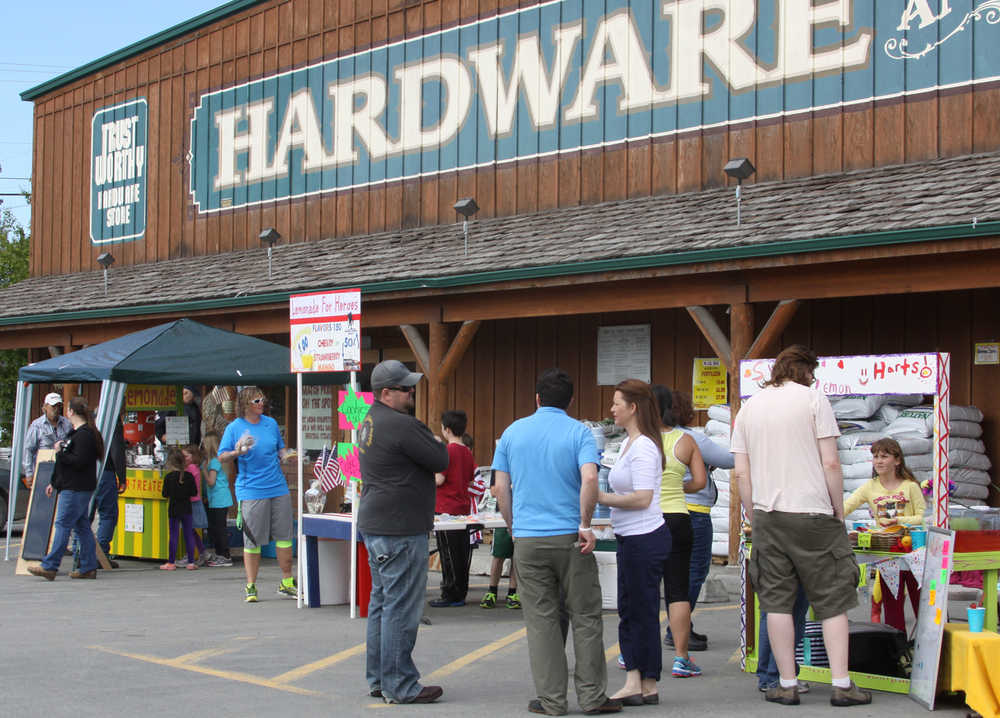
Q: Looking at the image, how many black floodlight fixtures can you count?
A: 4